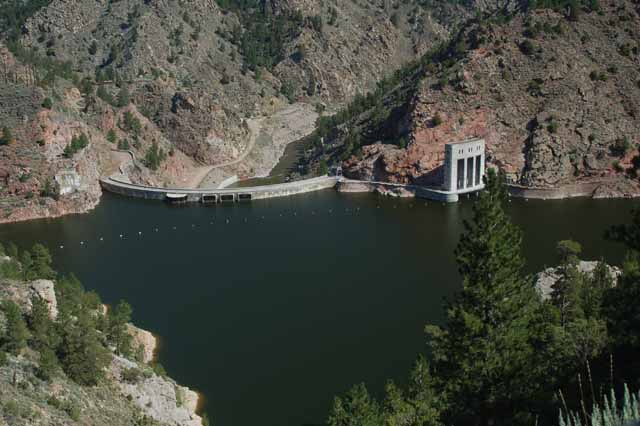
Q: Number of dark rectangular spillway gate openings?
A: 3